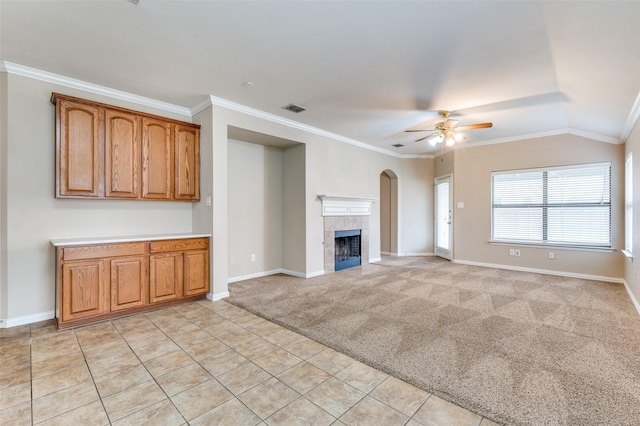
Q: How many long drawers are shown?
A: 2